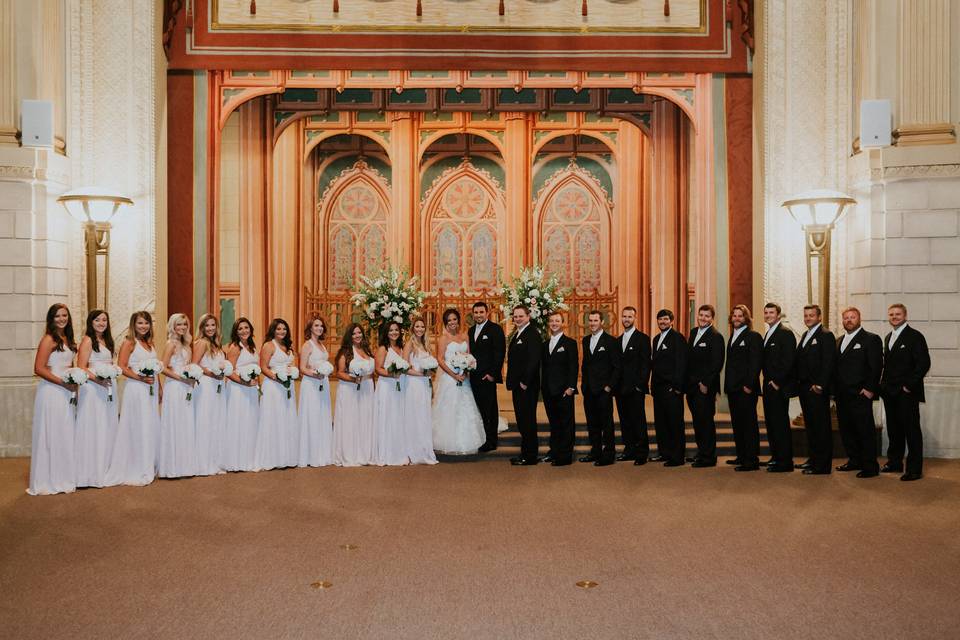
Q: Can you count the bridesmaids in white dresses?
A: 11